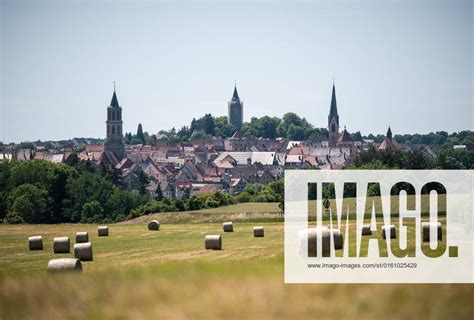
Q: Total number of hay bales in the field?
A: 15